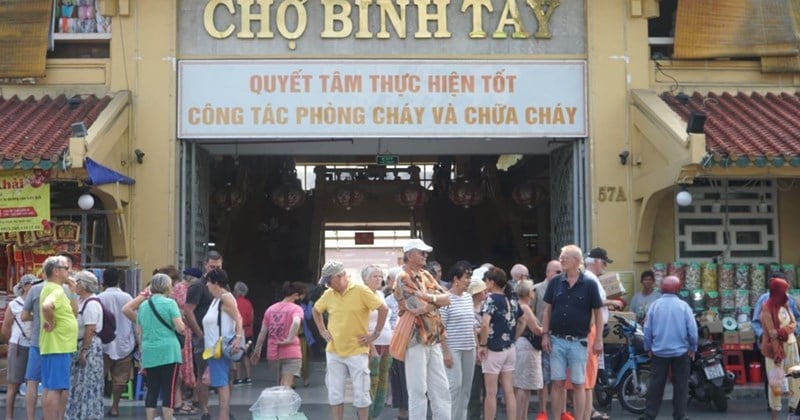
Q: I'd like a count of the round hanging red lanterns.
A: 6